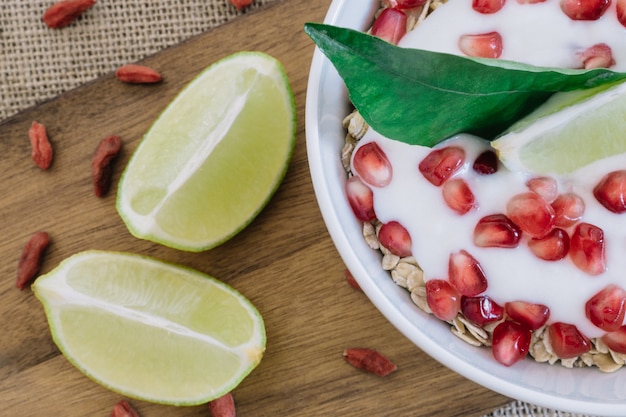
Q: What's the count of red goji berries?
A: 10